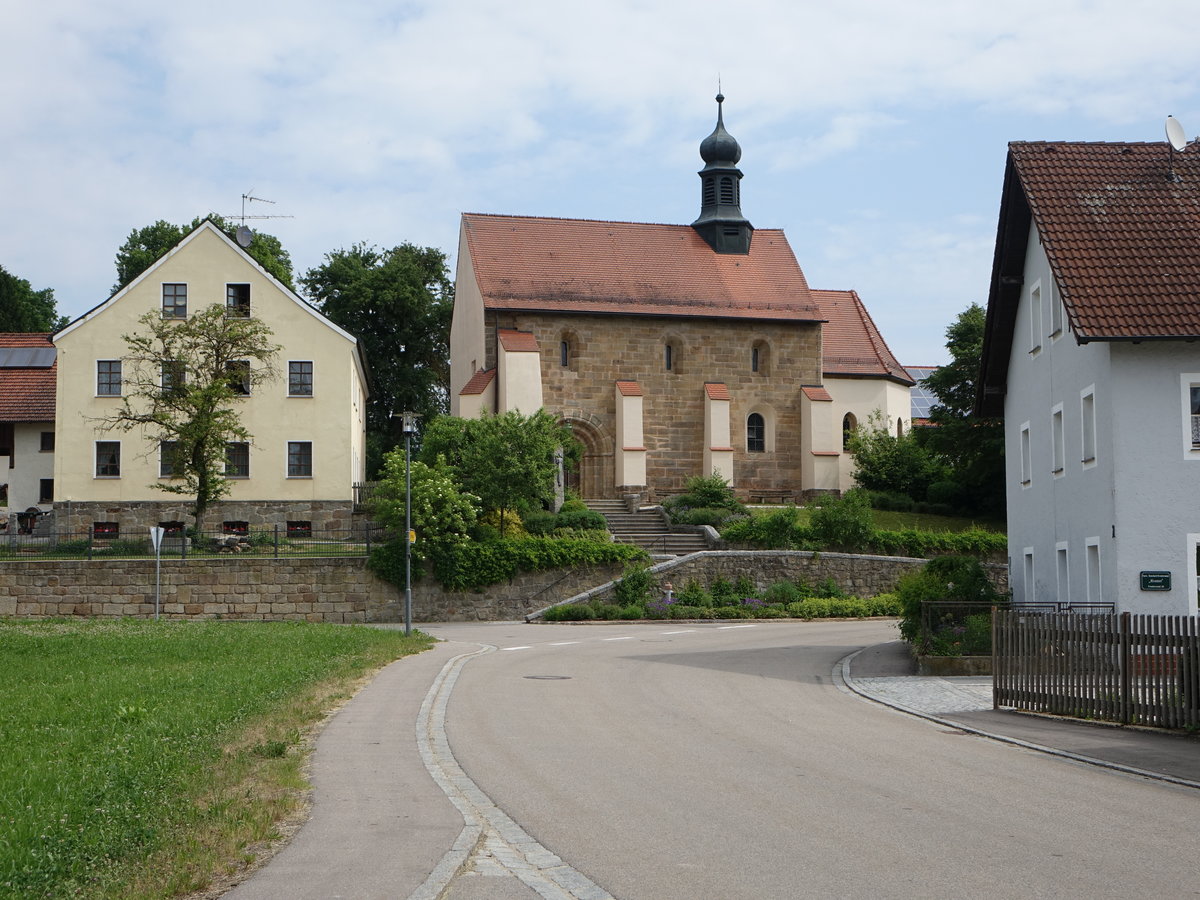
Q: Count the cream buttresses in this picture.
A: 5